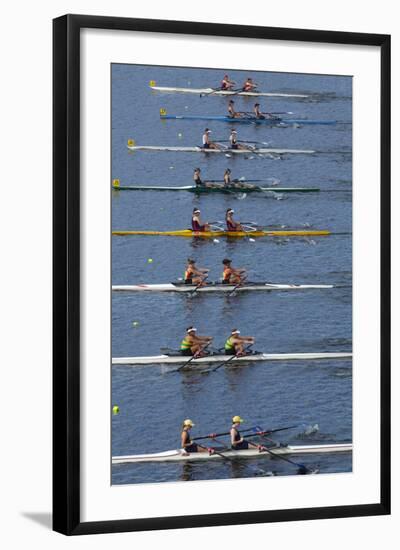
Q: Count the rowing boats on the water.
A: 8